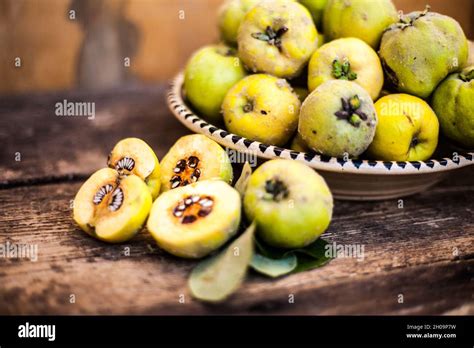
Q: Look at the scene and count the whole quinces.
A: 12